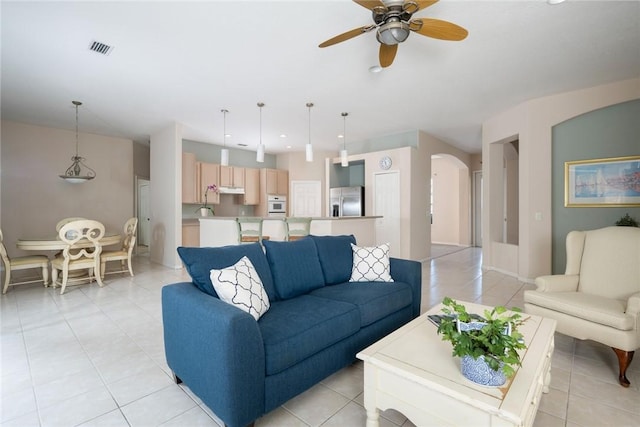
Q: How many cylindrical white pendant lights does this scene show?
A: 4